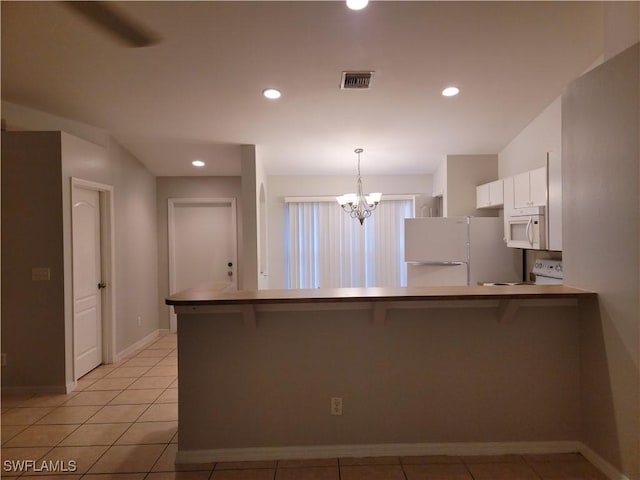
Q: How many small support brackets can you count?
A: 3